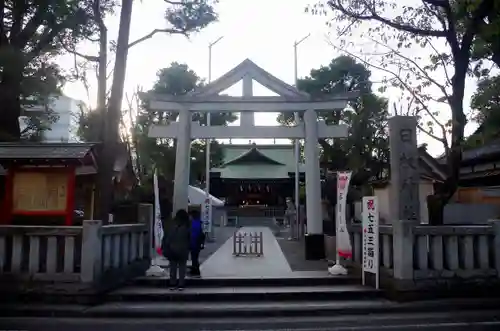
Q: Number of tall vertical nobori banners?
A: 2